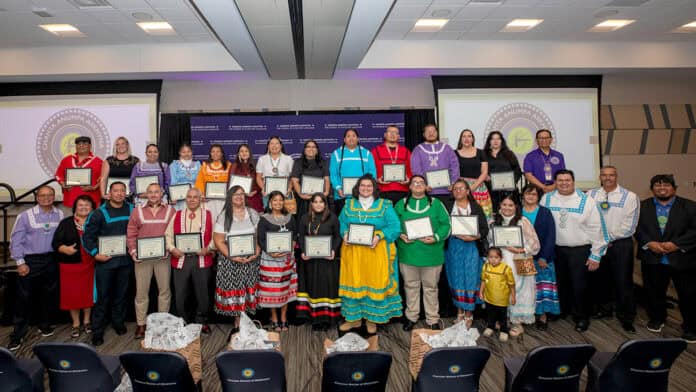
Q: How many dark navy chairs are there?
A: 8